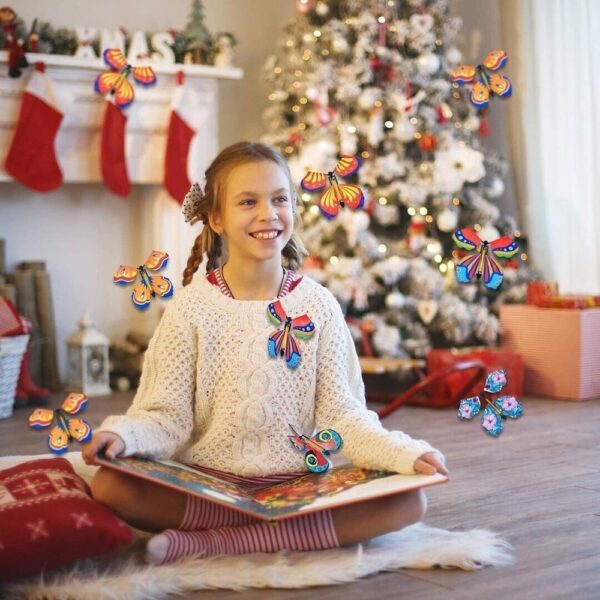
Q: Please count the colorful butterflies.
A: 9